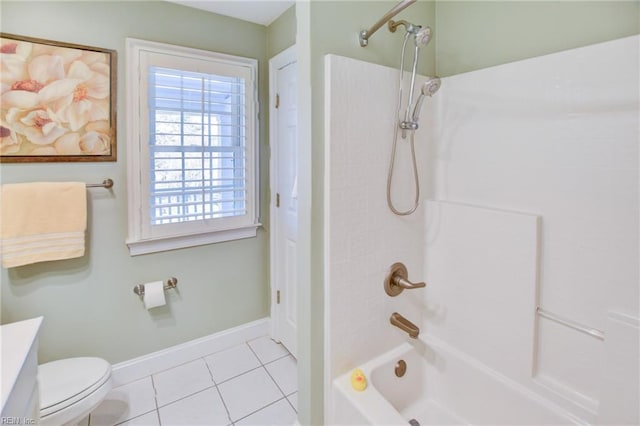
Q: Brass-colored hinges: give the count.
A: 3